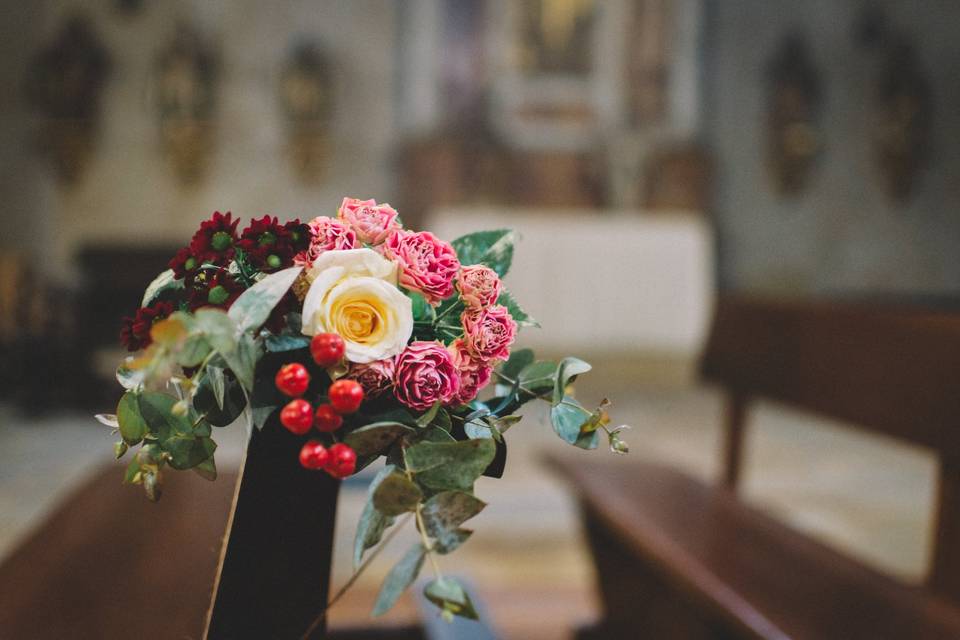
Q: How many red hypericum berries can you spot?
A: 7